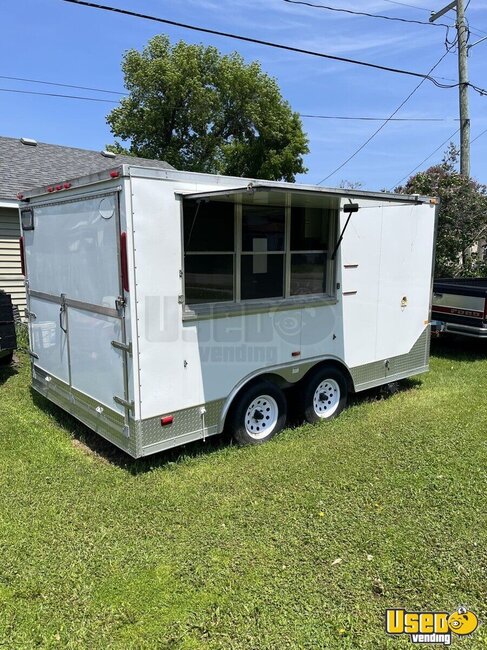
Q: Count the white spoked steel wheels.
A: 2